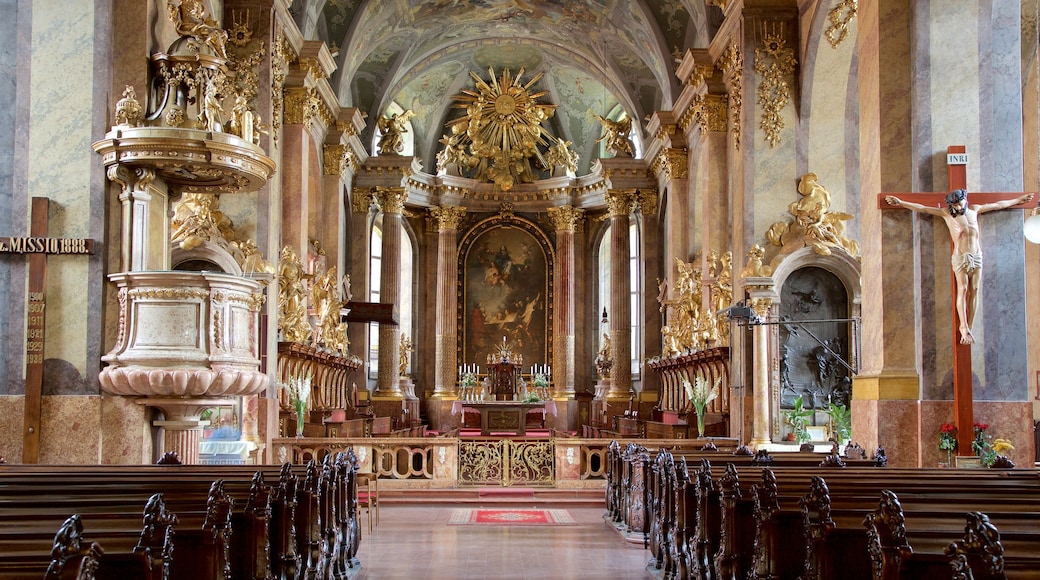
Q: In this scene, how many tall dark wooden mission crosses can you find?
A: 1